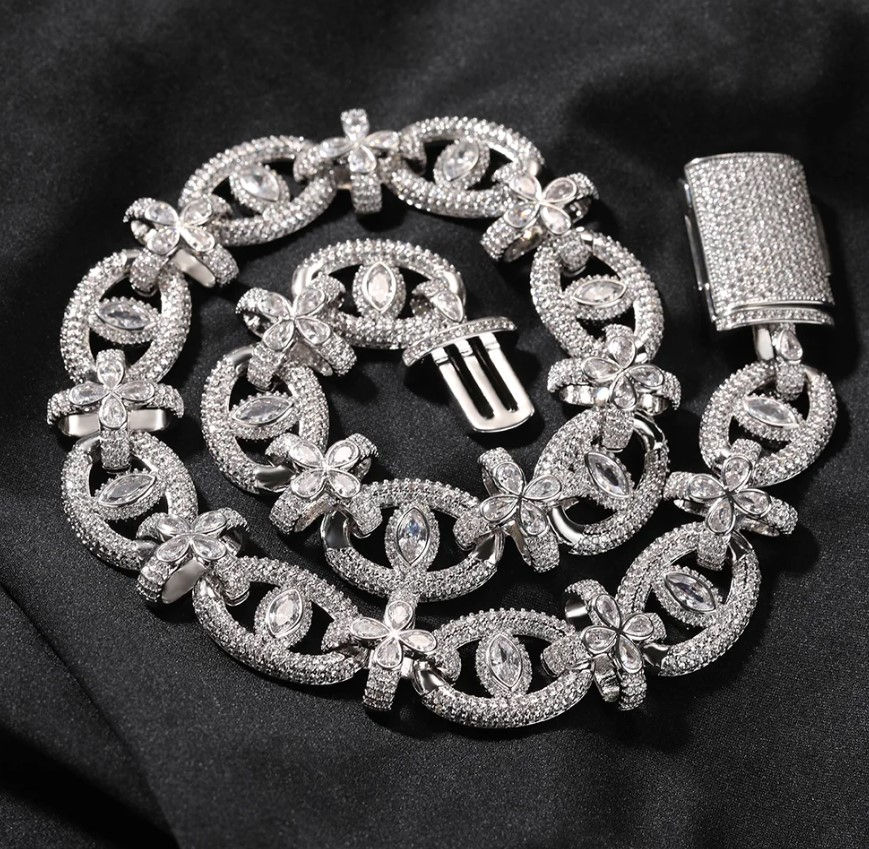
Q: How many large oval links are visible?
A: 13